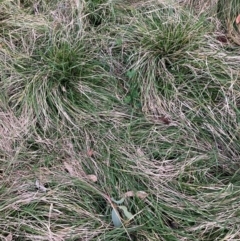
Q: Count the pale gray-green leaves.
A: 3